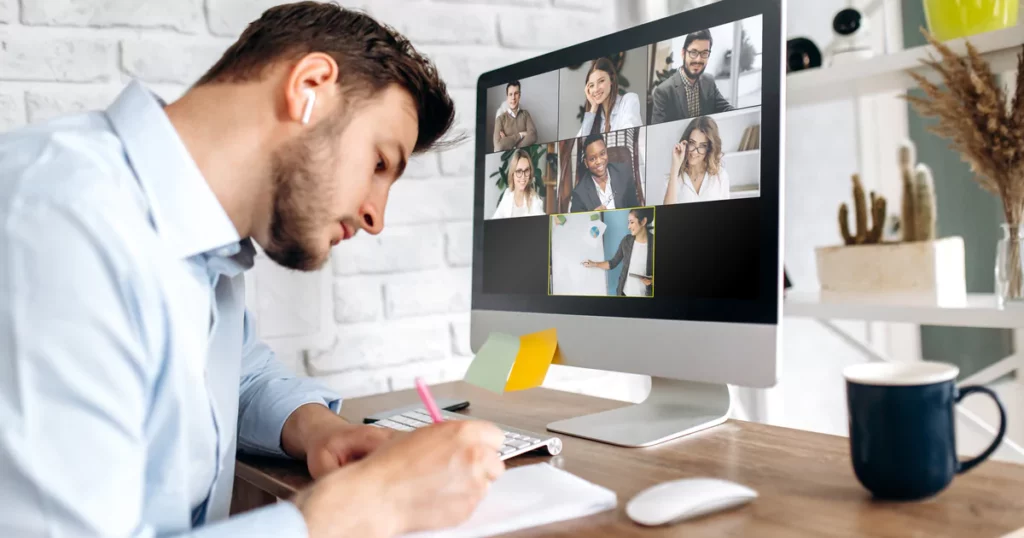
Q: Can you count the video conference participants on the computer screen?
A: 7